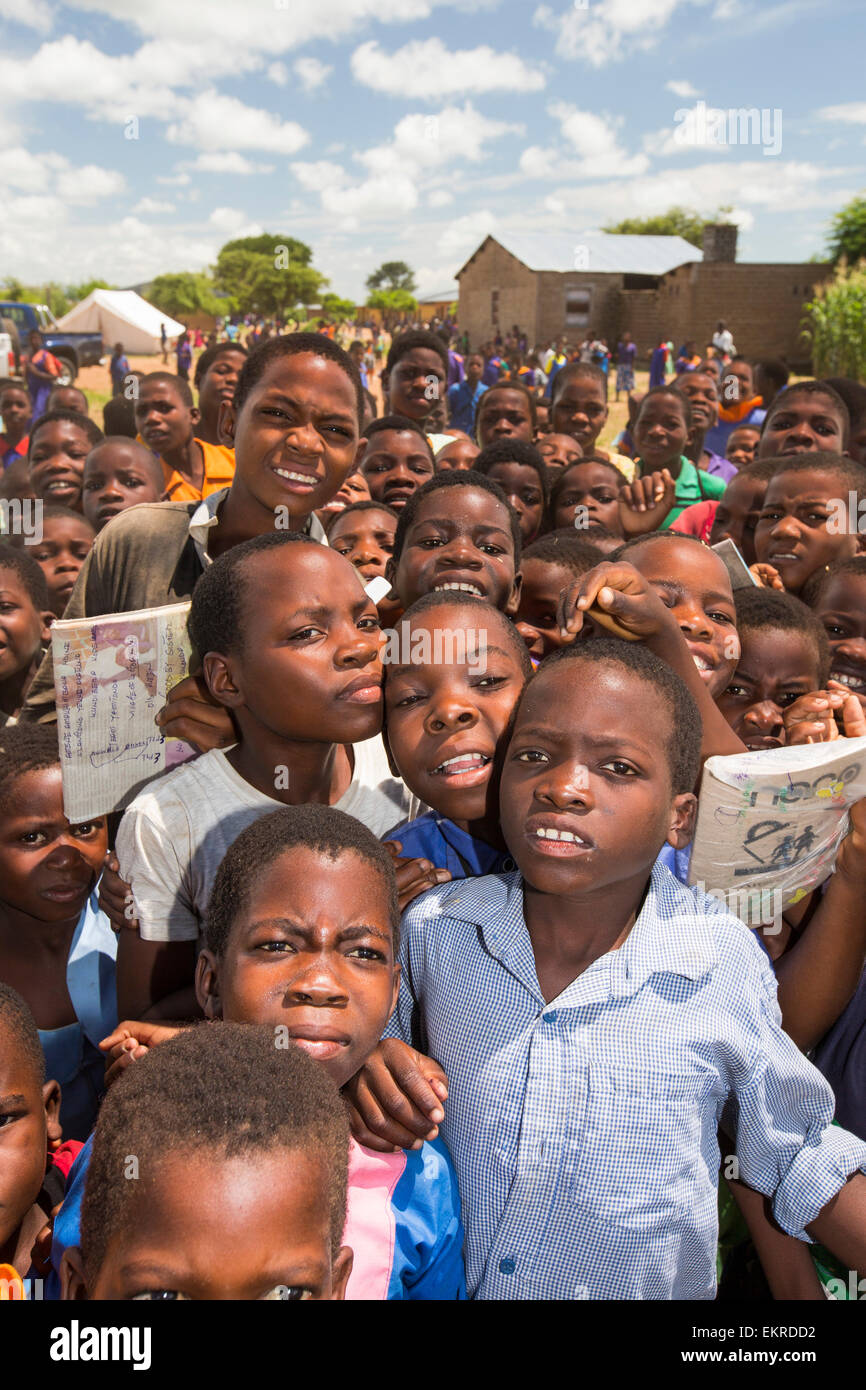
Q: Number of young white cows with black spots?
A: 0